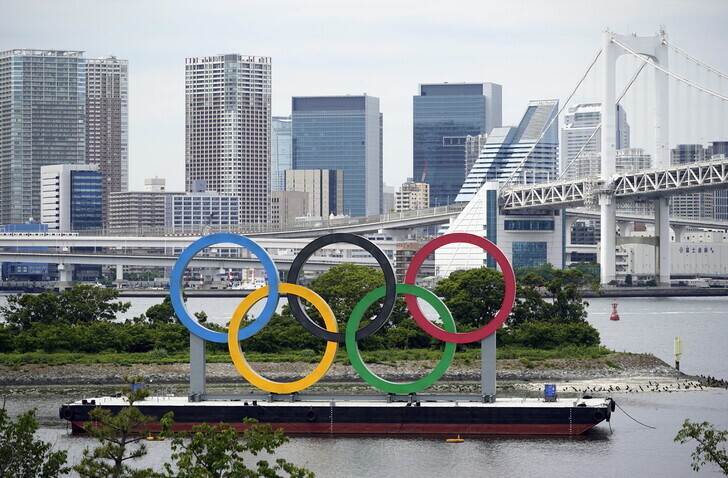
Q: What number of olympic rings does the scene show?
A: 5